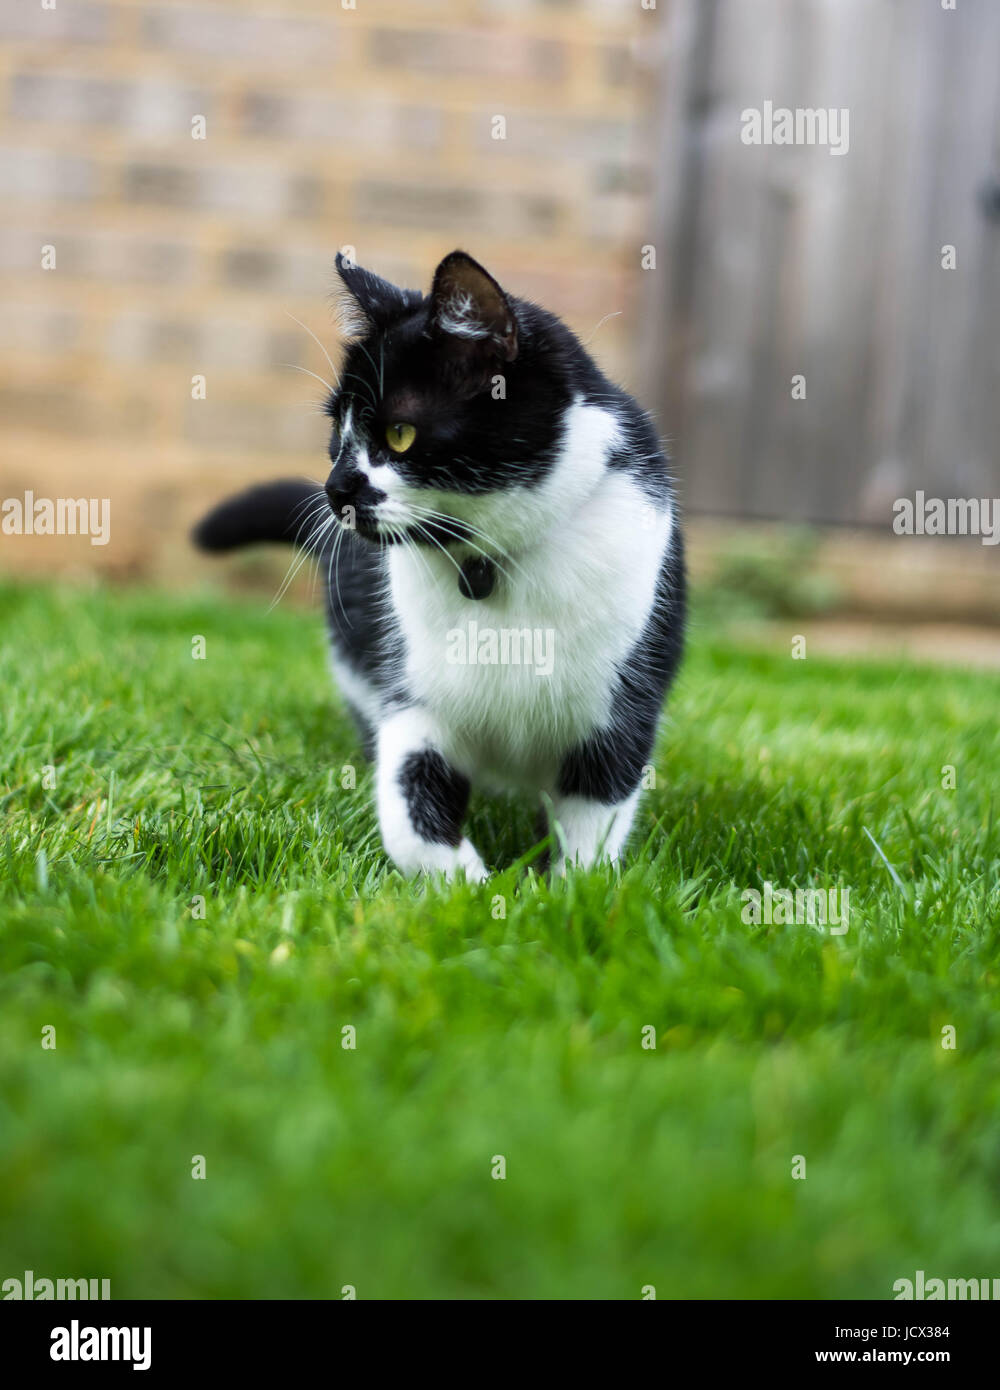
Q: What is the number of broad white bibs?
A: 1